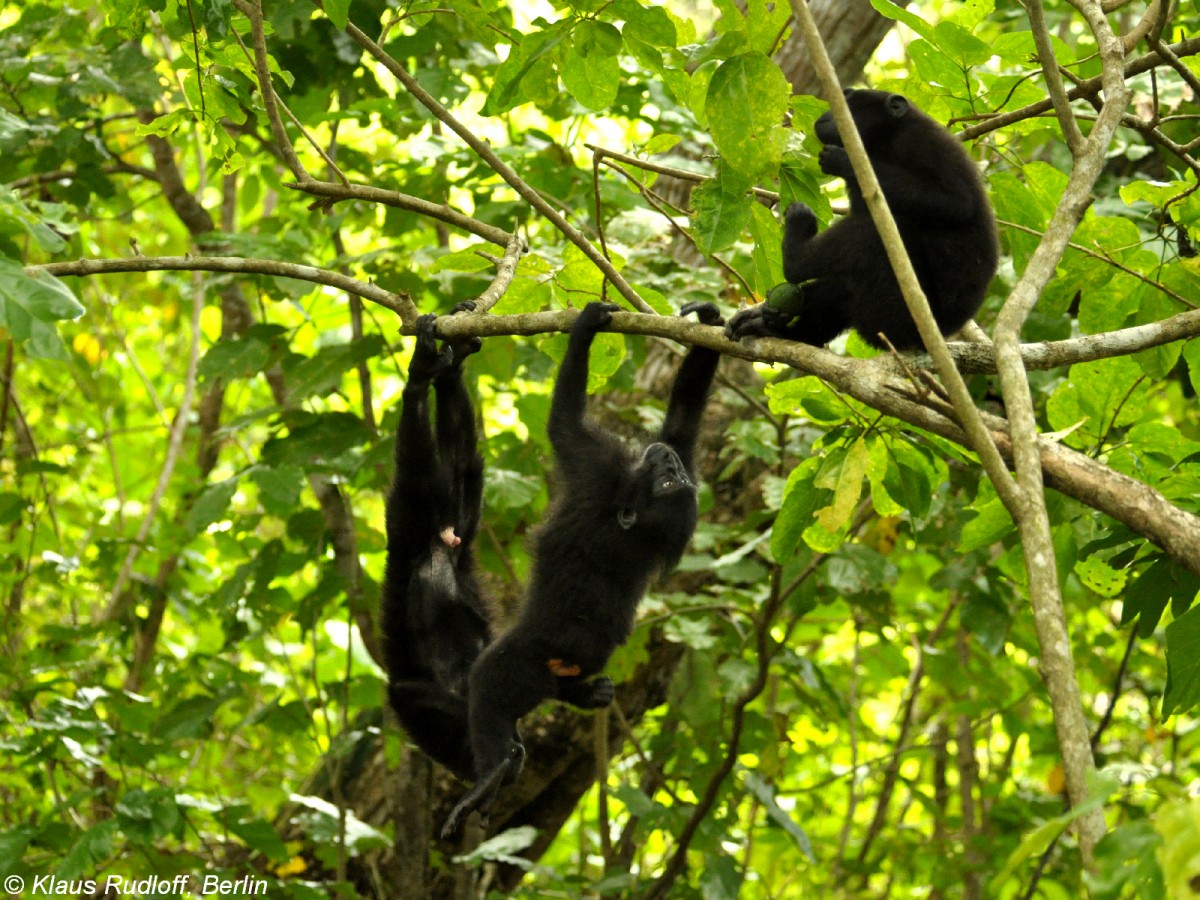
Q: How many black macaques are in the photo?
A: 3